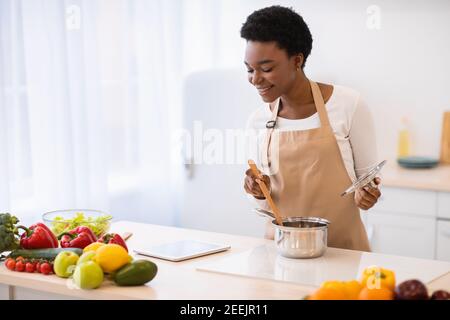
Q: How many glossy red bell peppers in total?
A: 3